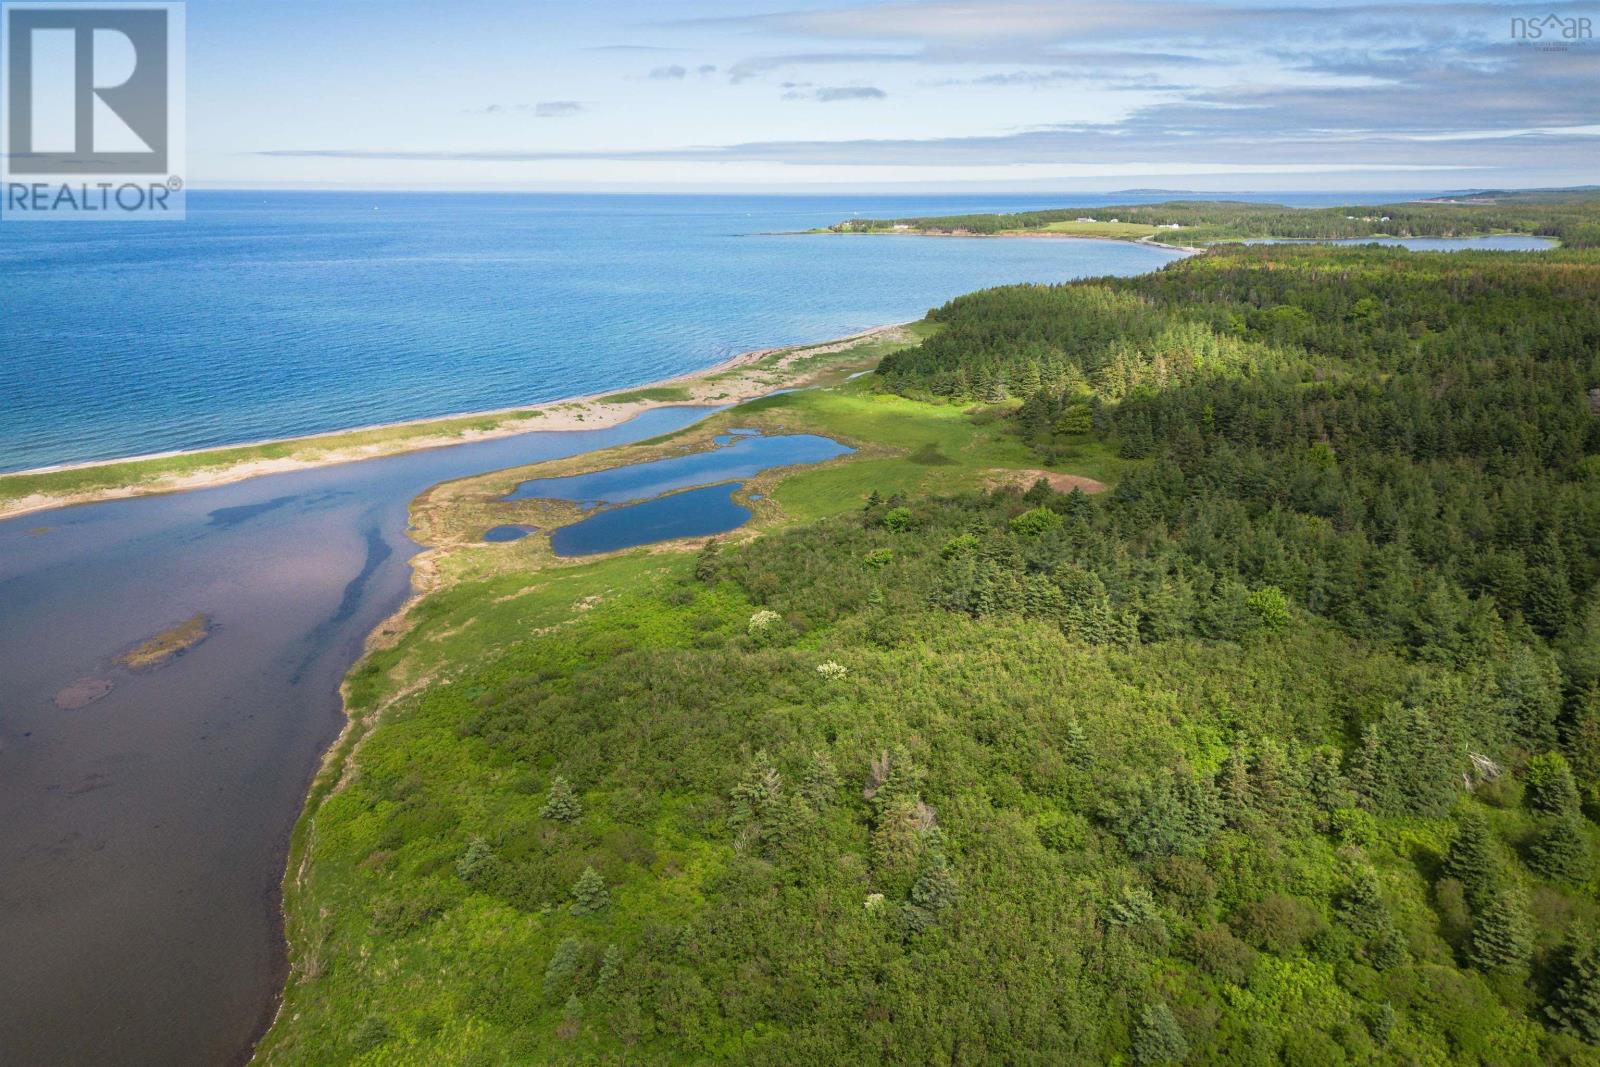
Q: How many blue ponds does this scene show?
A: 3